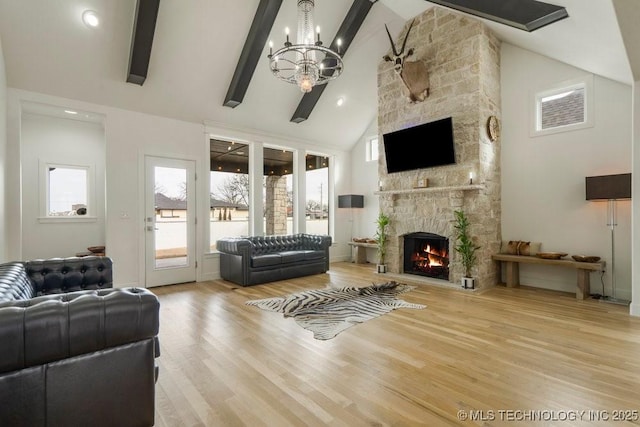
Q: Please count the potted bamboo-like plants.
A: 2